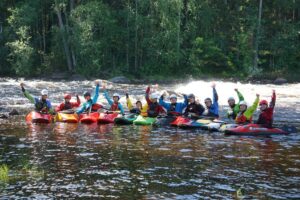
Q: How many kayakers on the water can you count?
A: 12